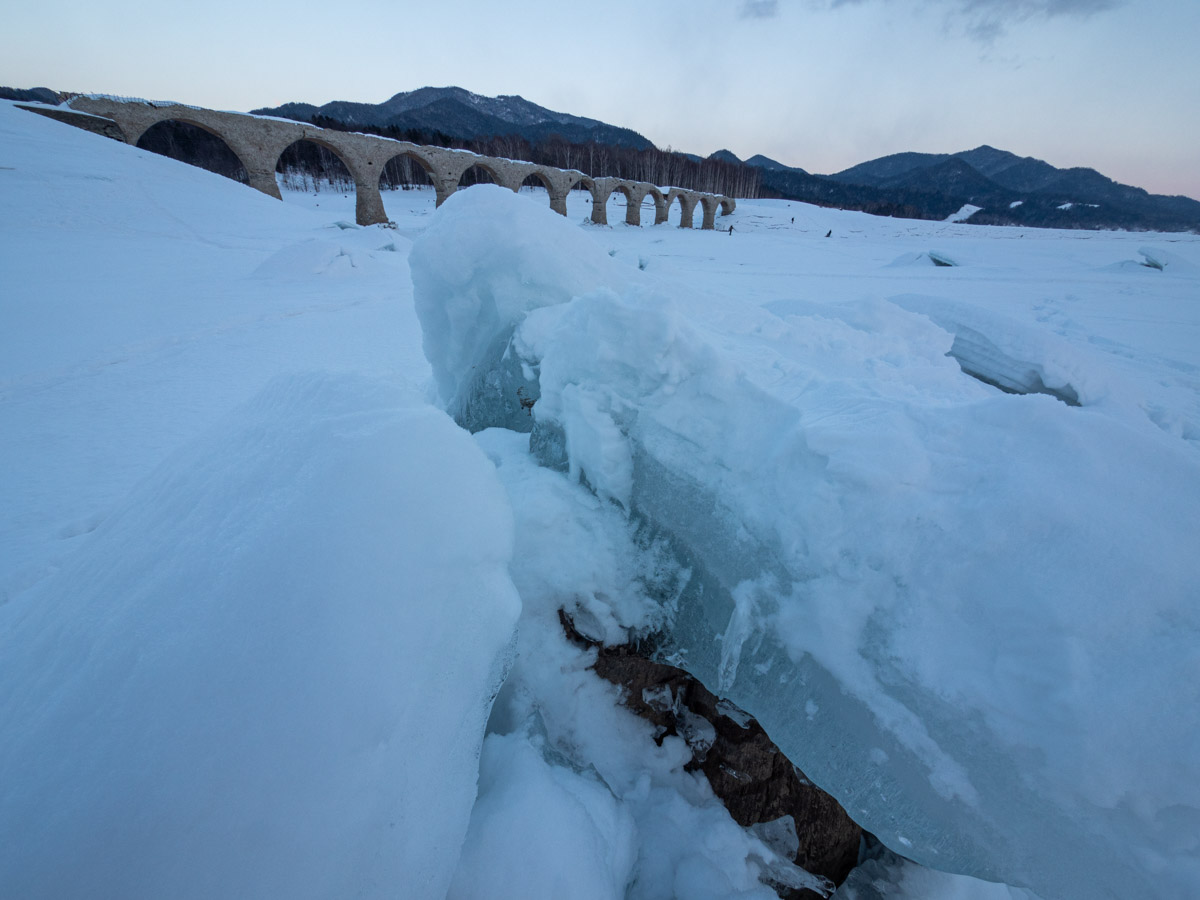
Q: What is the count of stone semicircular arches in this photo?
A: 11